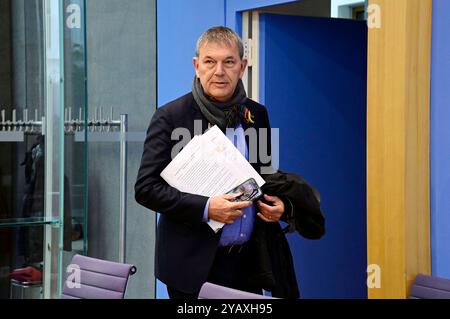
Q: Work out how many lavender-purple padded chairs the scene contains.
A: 3